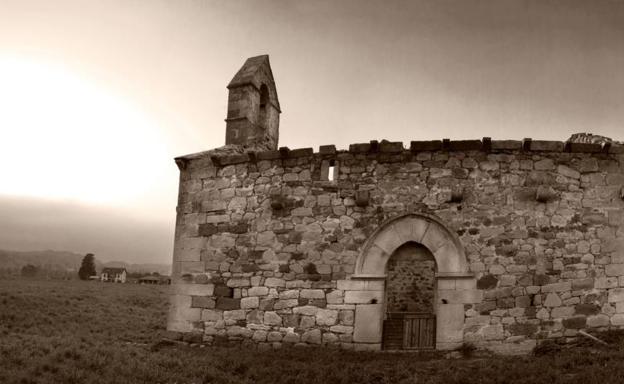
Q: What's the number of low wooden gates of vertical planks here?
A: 1